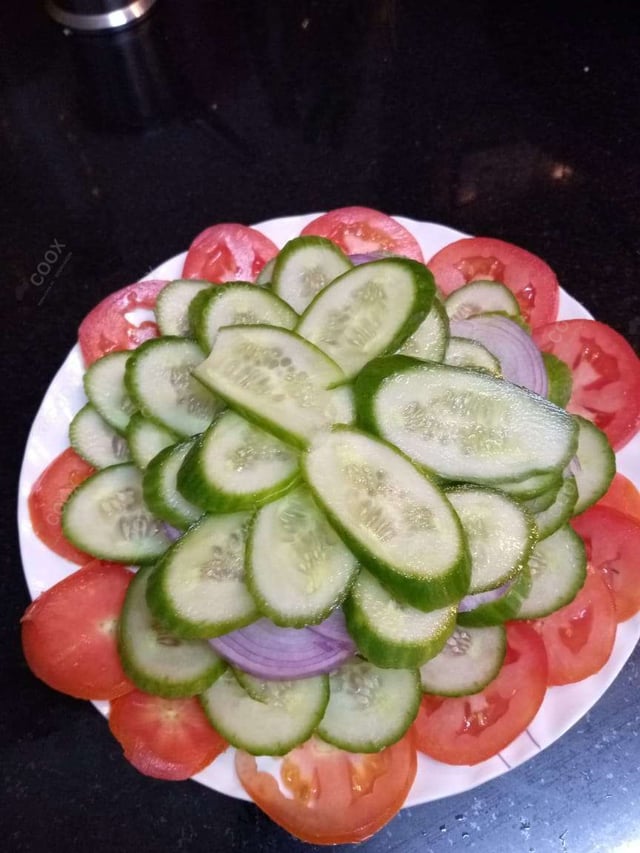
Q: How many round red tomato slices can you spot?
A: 13